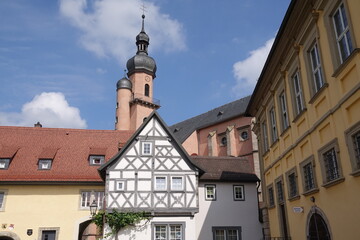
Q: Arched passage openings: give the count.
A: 3